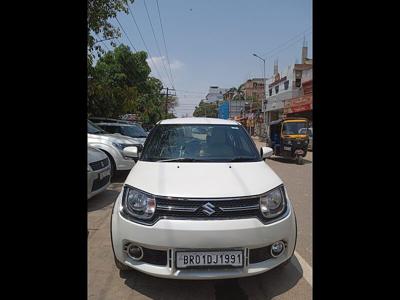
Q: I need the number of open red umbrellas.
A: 0